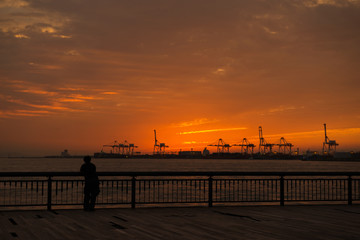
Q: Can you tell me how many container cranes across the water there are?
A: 8